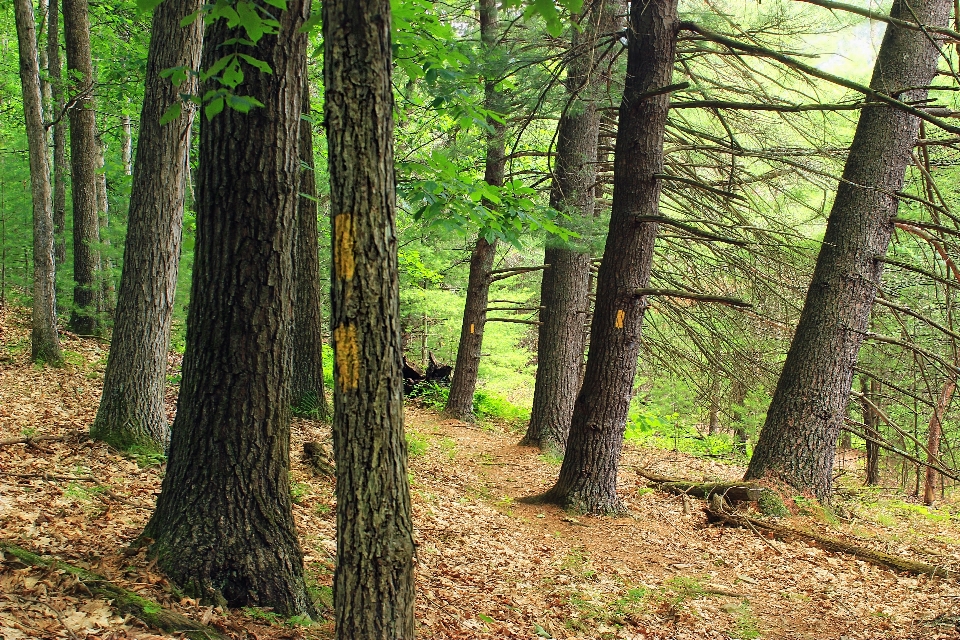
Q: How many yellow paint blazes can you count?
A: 4